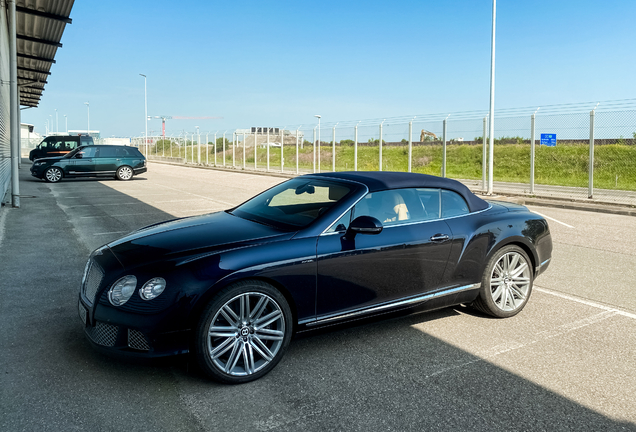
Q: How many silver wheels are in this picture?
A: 4